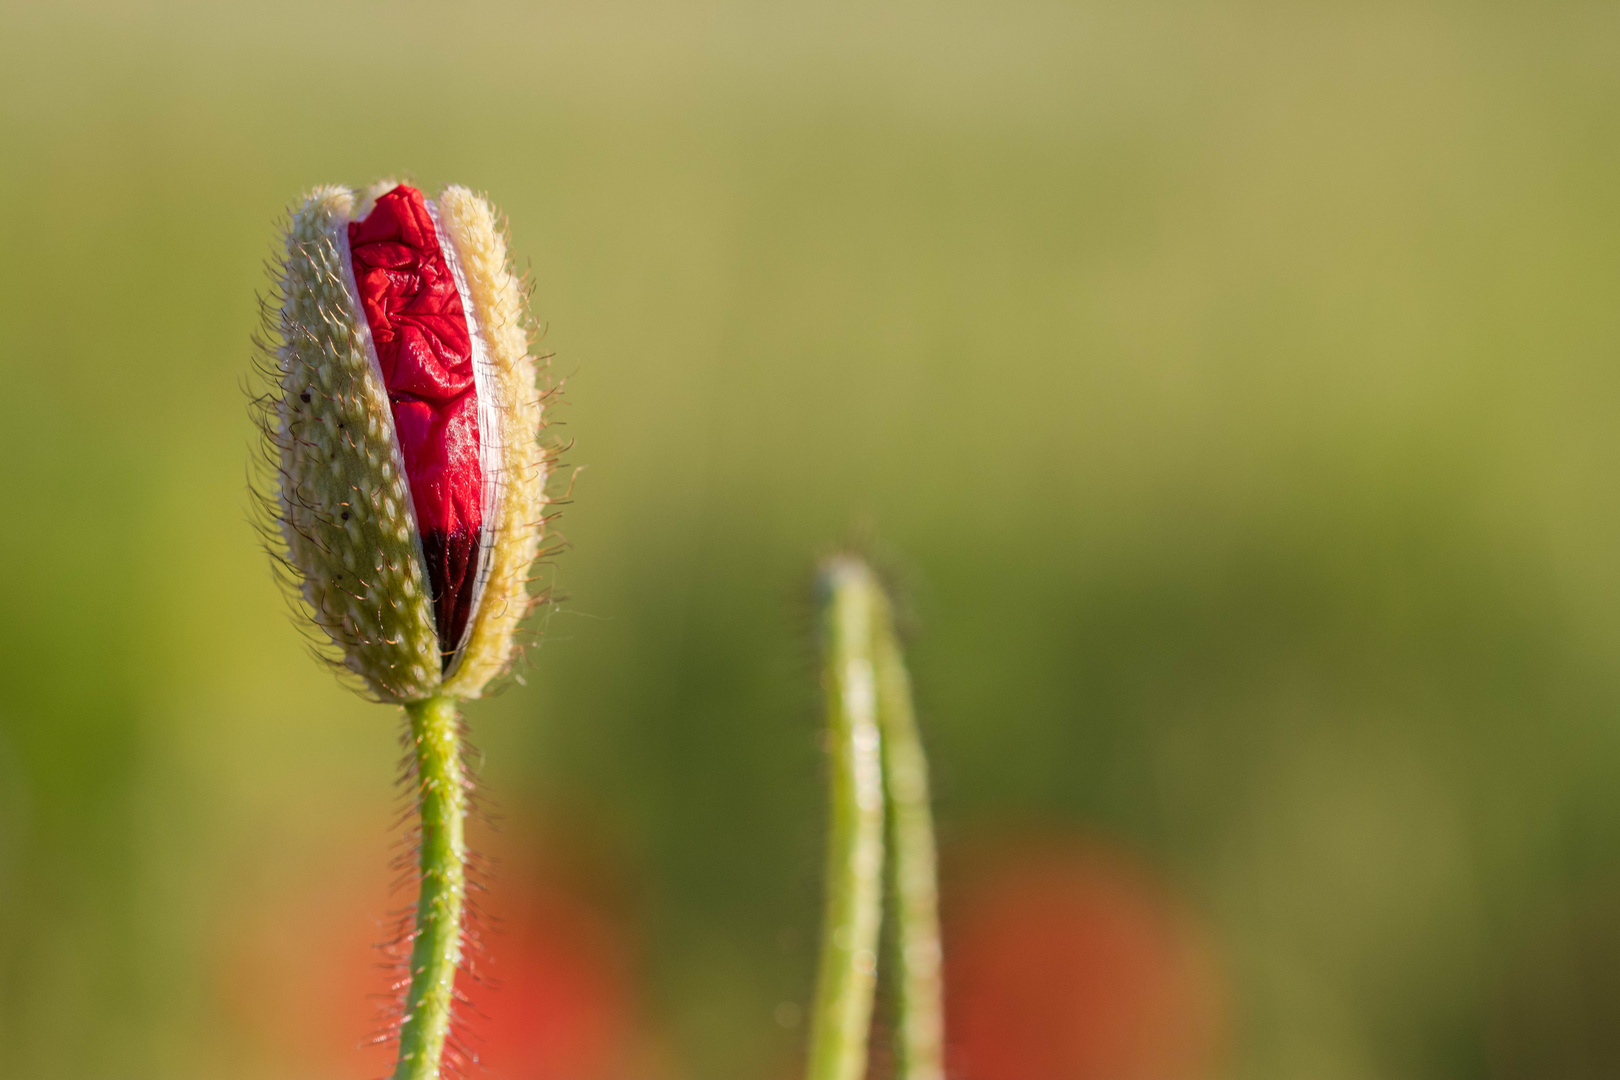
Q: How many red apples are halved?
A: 0